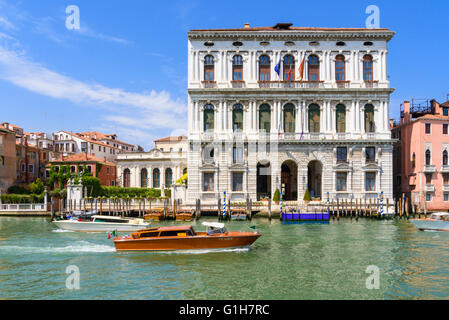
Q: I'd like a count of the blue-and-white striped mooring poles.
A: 4